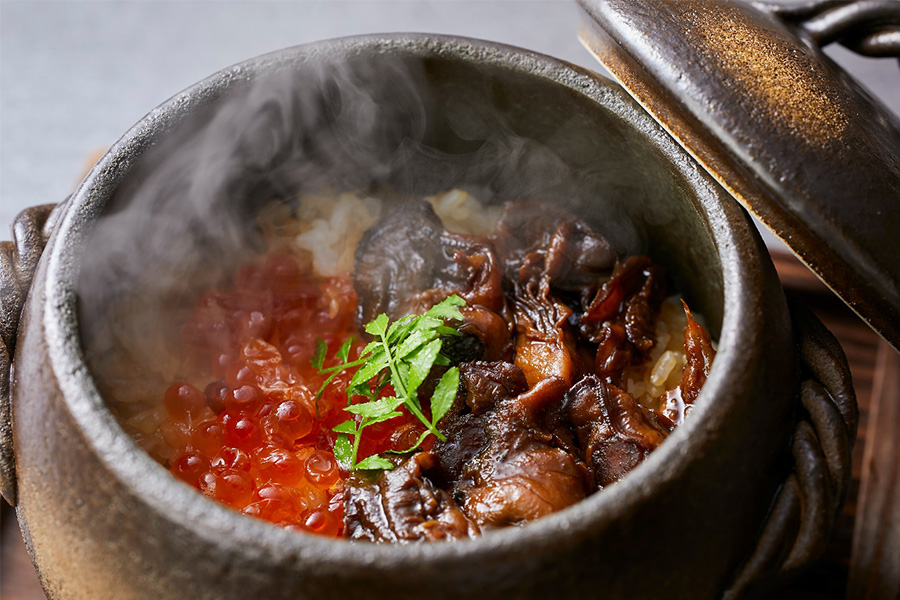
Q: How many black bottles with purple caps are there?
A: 0